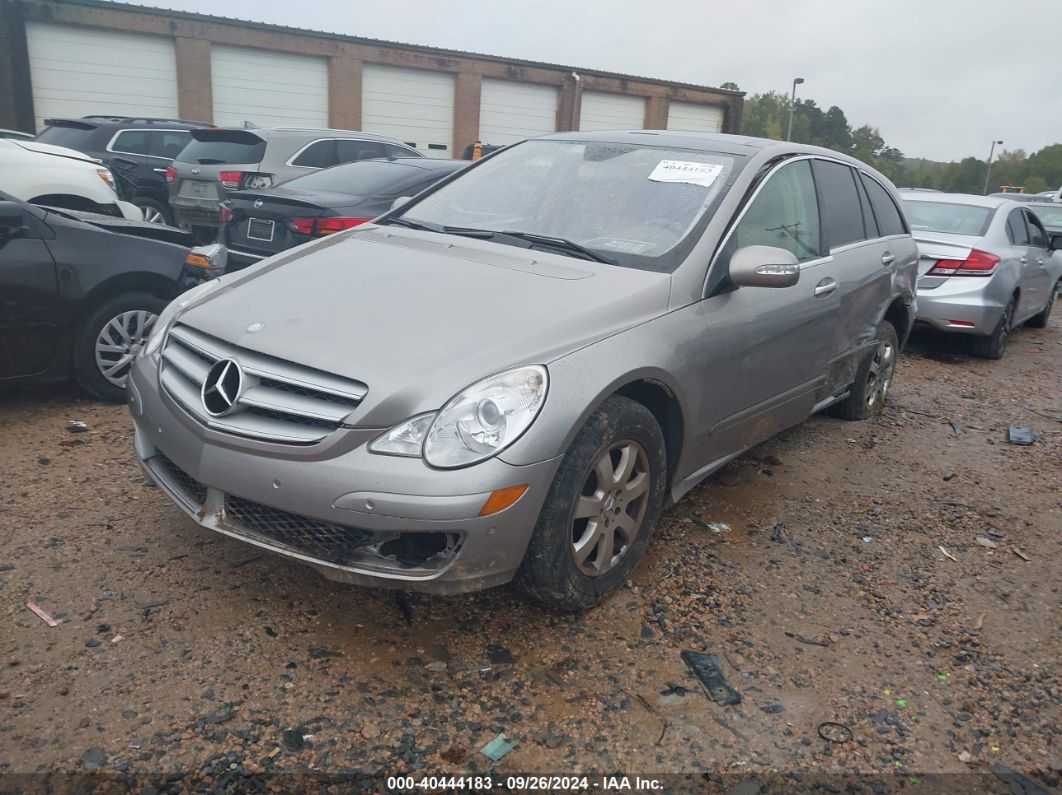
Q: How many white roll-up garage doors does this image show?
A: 6